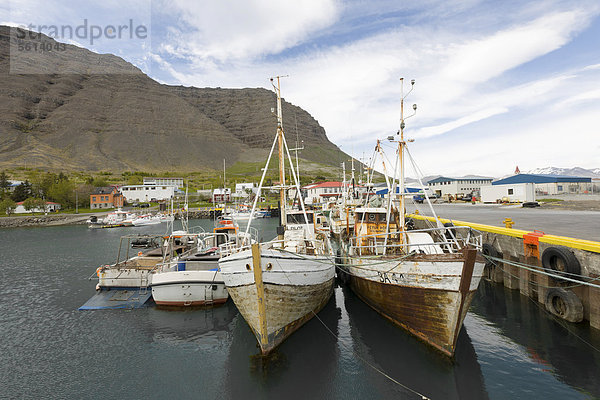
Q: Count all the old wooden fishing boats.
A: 2